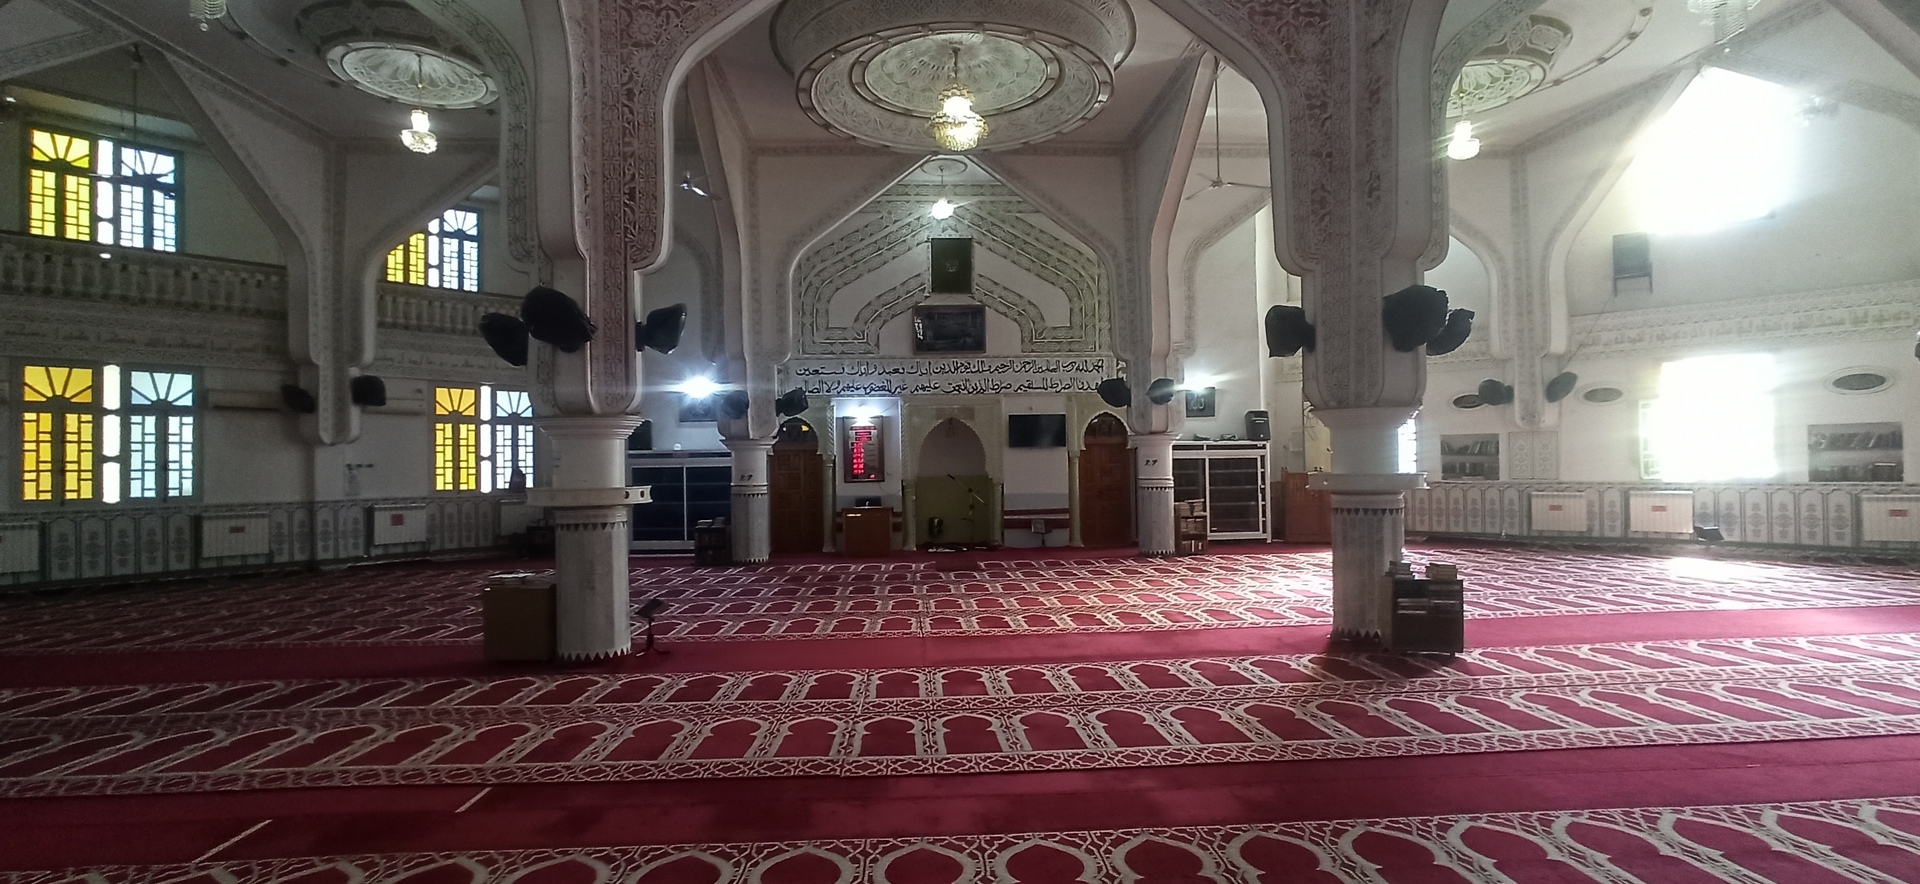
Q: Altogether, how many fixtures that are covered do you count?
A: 14